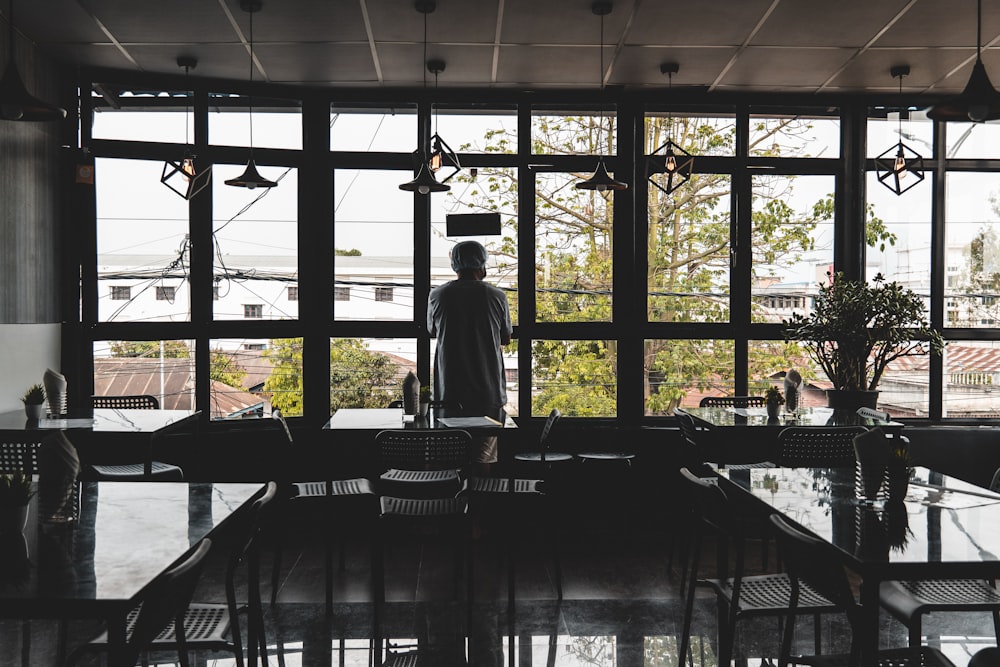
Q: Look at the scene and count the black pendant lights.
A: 9